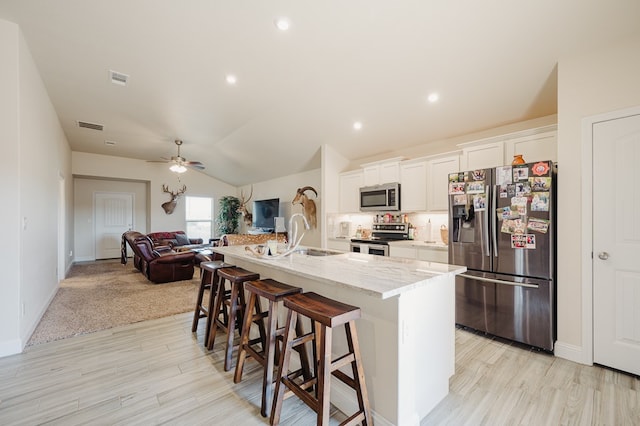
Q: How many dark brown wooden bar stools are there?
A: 4